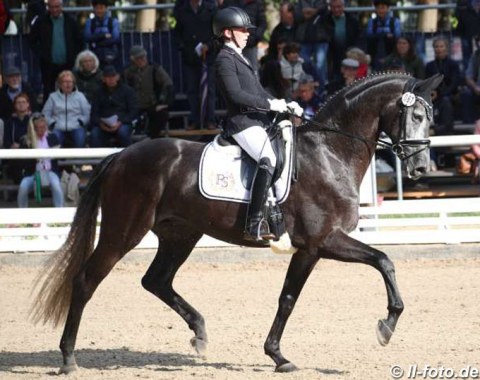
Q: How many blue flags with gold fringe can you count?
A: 0